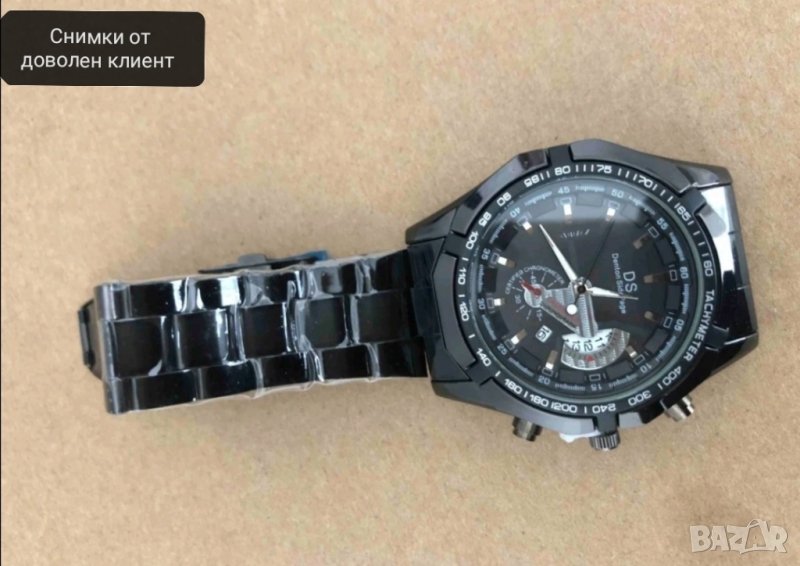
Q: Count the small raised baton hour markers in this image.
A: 11